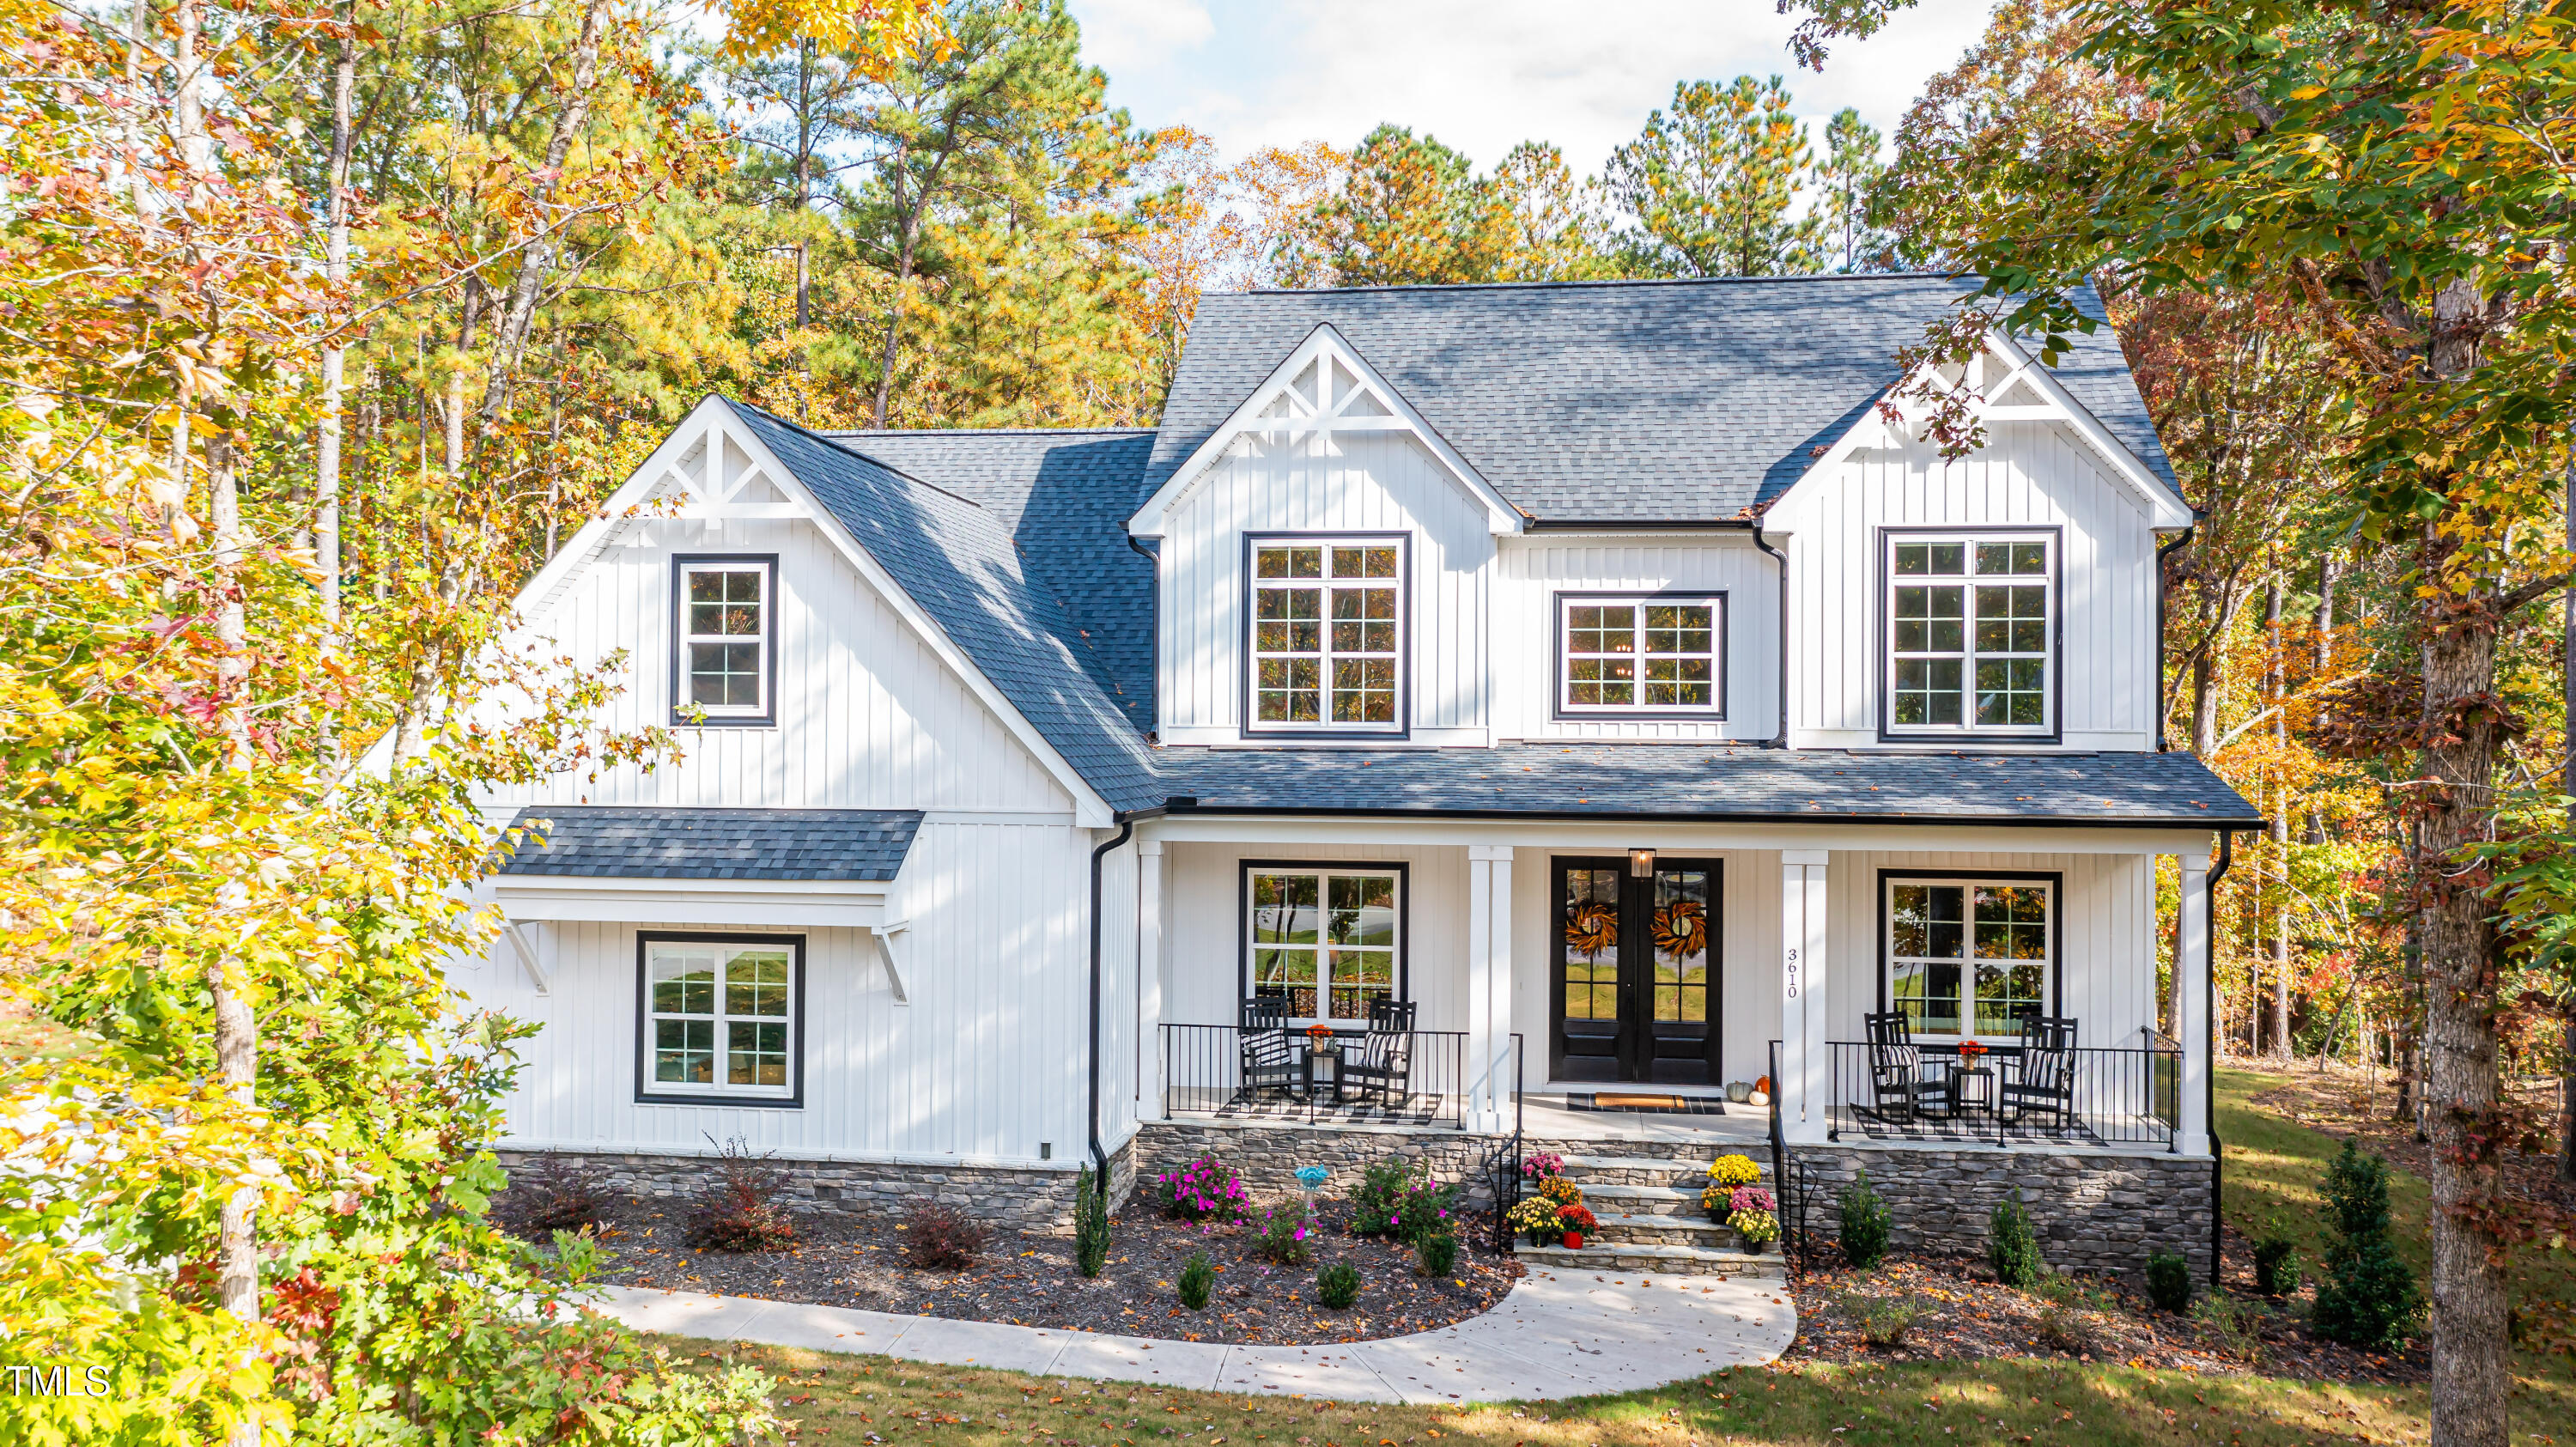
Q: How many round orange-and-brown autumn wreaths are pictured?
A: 2